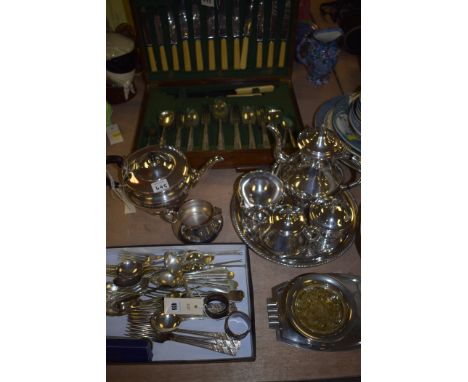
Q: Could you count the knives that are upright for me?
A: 12